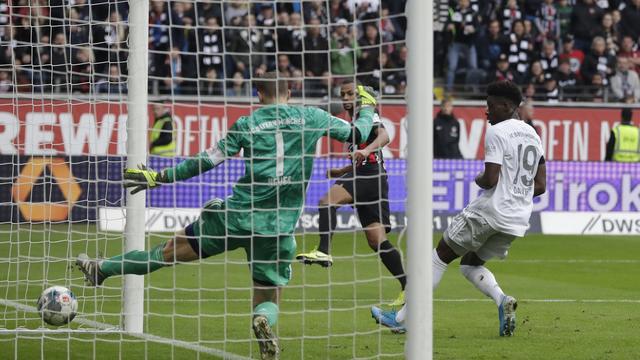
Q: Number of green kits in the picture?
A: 1